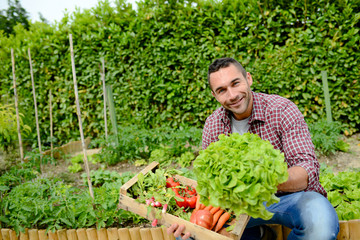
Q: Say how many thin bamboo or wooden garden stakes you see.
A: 5